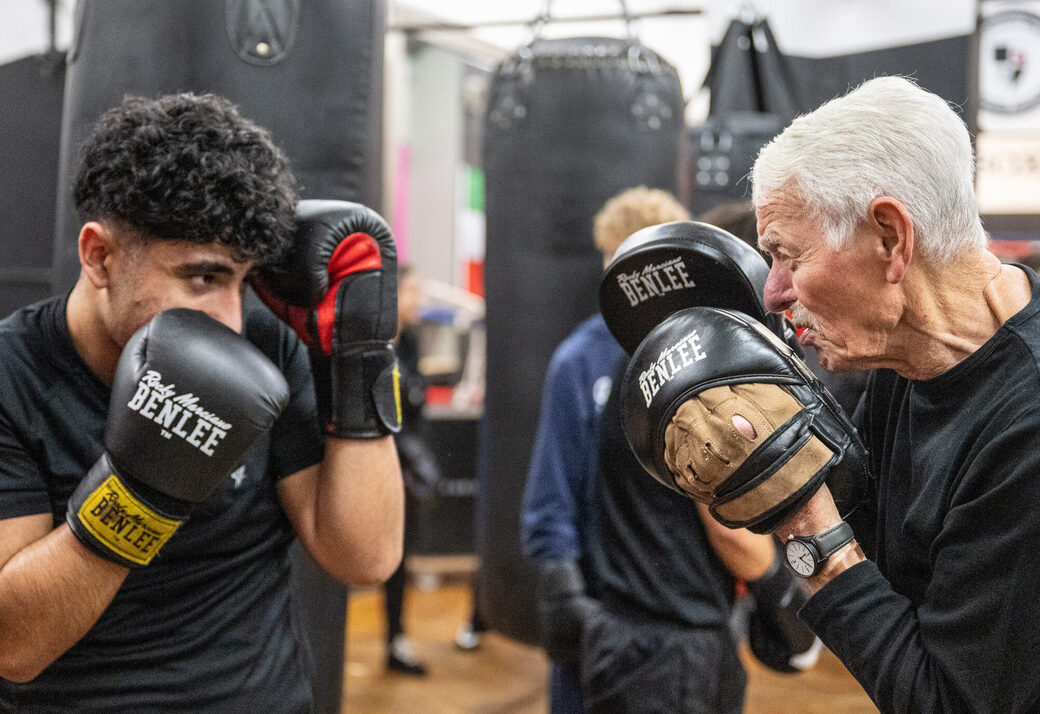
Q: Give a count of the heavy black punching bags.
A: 3